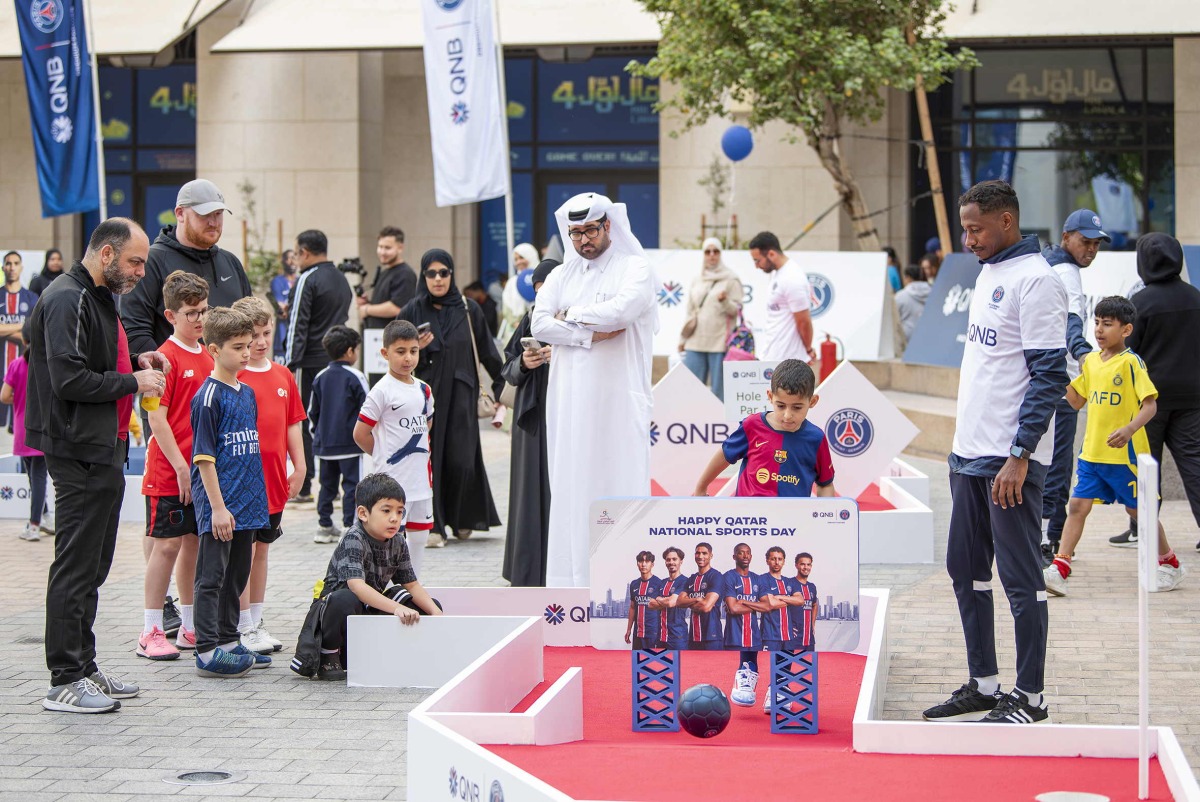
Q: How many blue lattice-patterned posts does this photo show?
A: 2